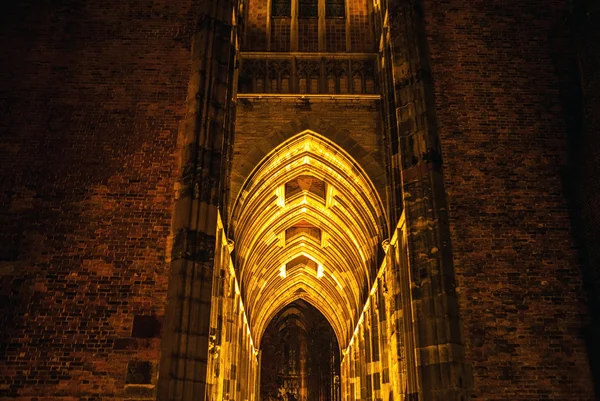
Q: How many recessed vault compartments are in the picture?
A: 3